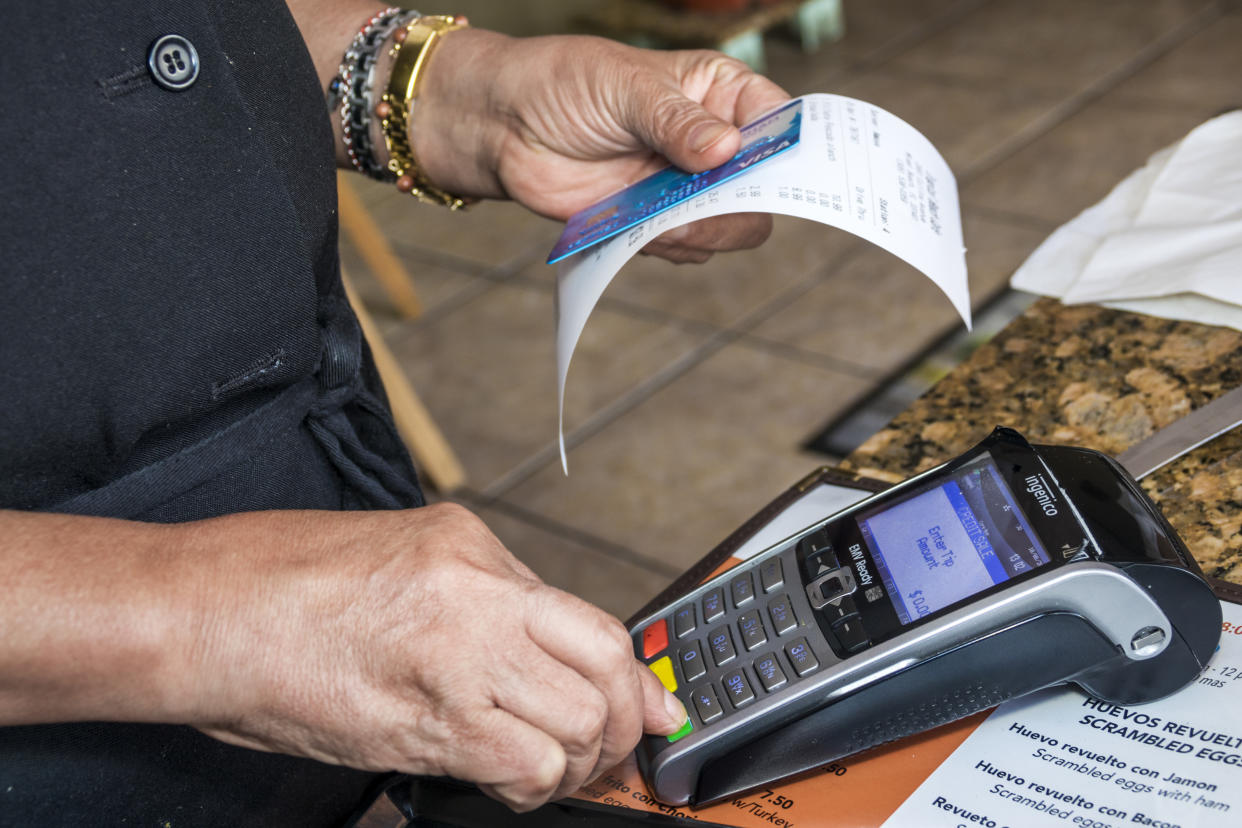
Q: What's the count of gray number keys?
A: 10